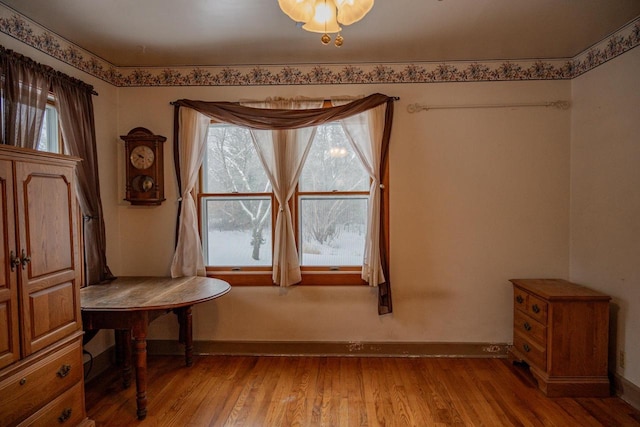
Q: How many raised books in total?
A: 0